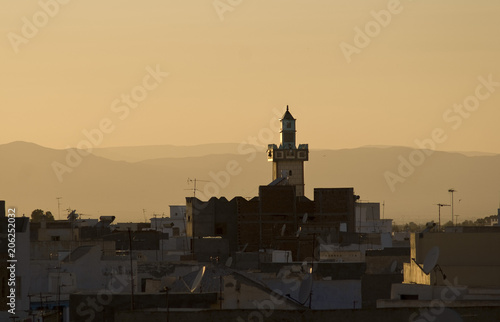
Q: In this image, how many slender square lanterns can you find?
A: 1